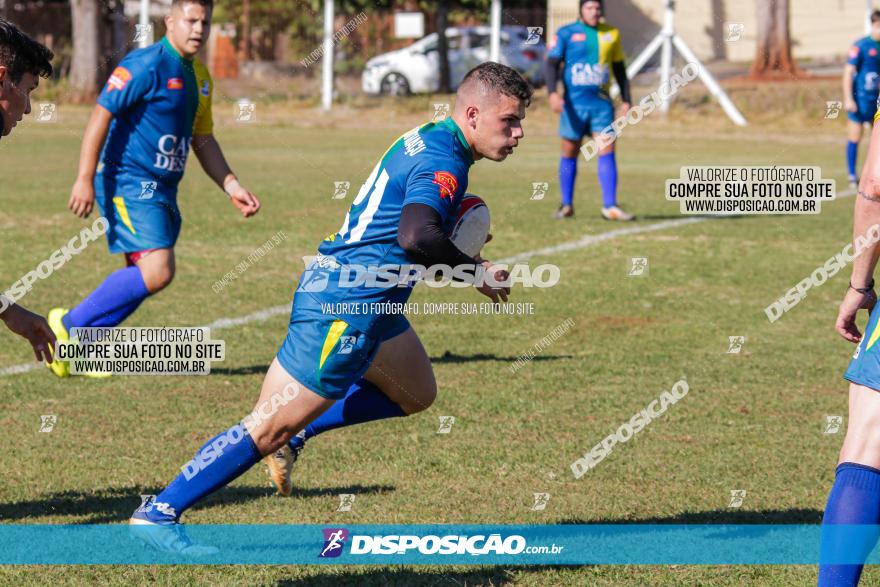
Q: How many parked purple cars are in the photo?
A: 0